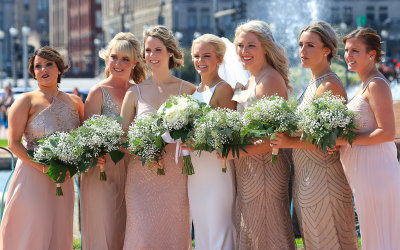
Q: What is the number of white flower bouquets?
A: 7